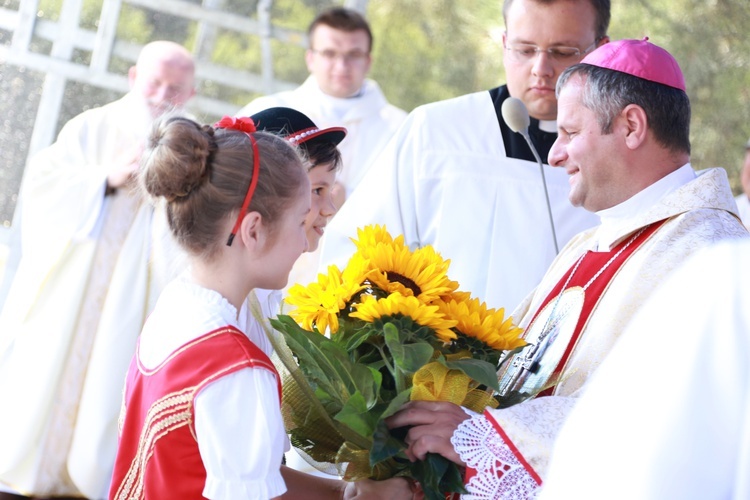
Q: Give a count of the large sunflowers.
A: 5